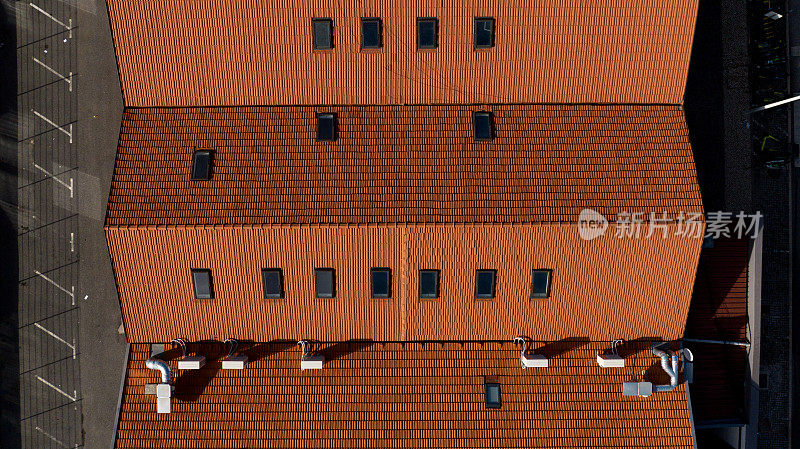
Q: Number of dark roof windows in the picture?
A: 15